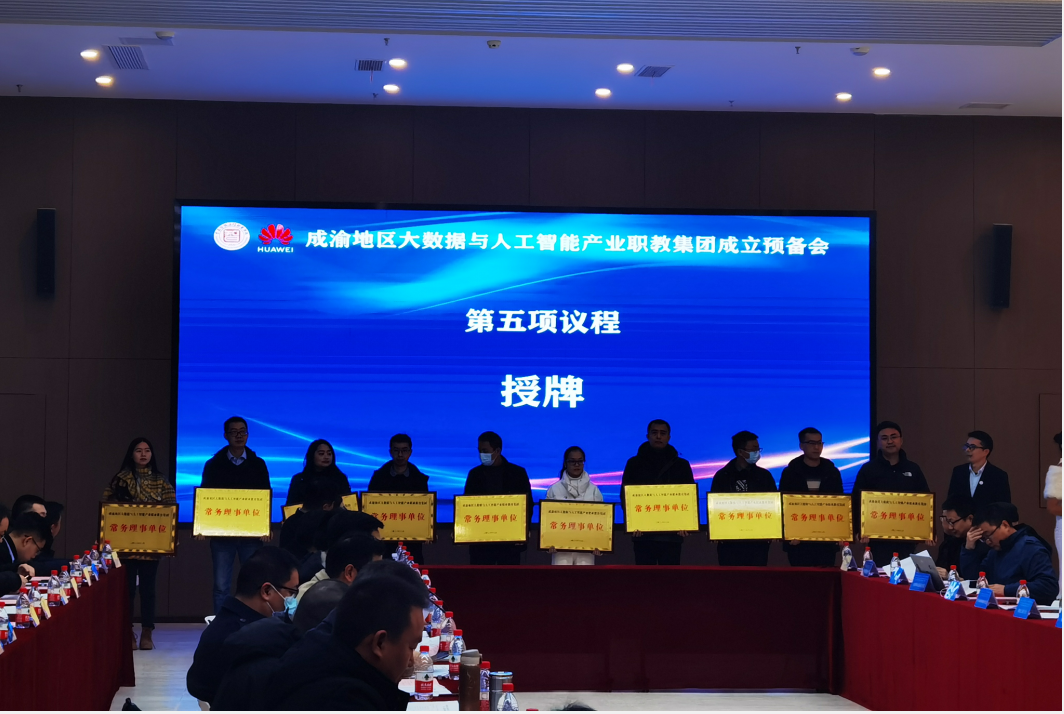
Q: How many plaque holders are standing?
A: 10